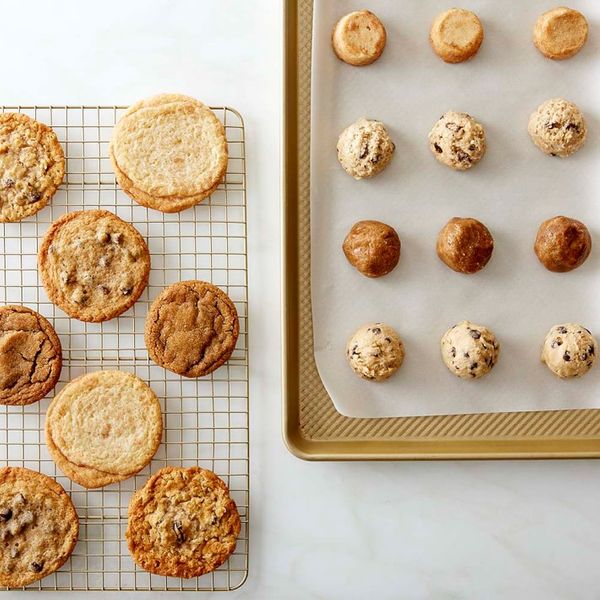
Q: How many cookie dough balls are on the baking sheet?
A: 12